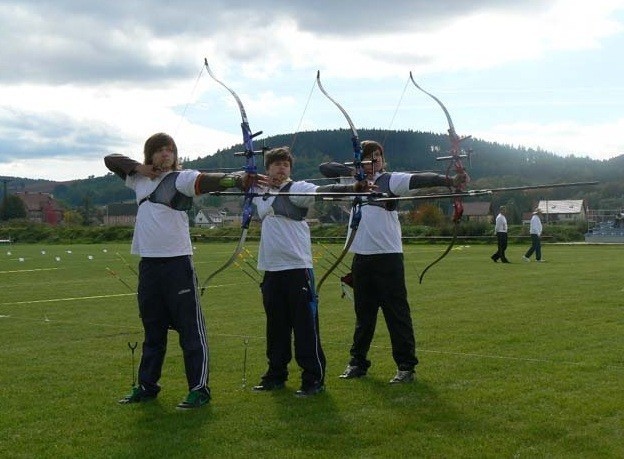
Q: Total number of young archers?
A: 3